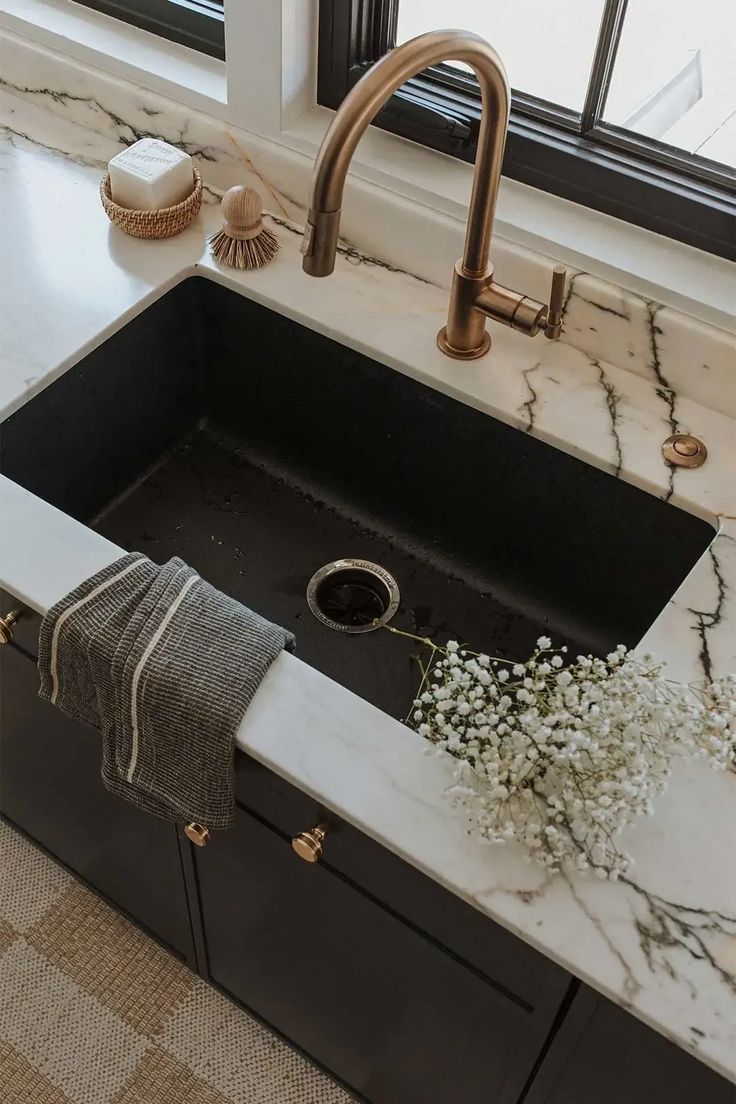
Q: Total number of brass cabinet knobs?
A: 3